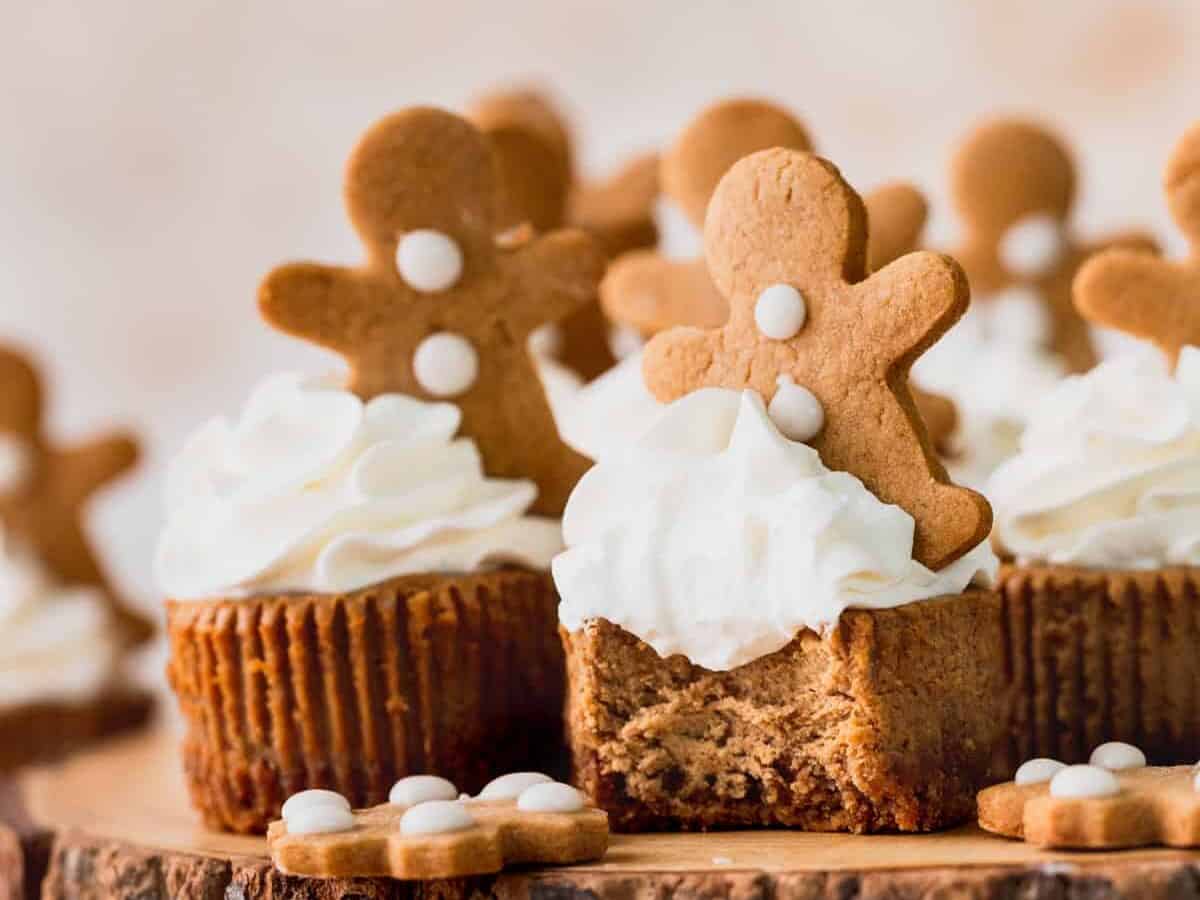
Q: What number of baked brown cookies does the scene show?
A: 9